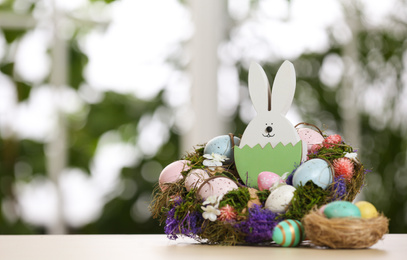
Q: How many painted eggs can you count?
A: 12